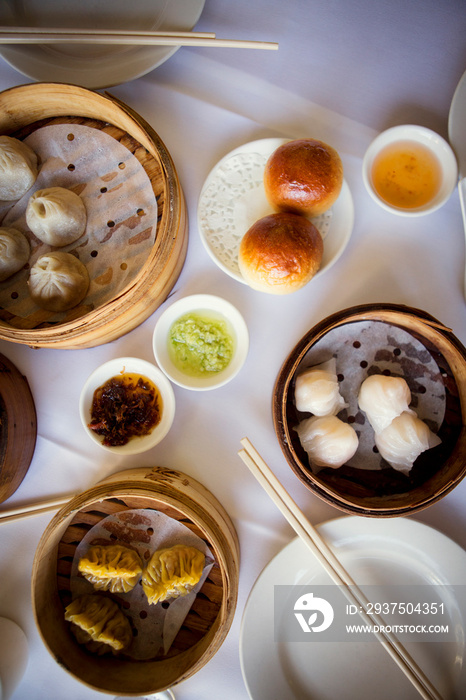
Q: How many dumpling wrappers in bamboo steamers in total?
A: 11